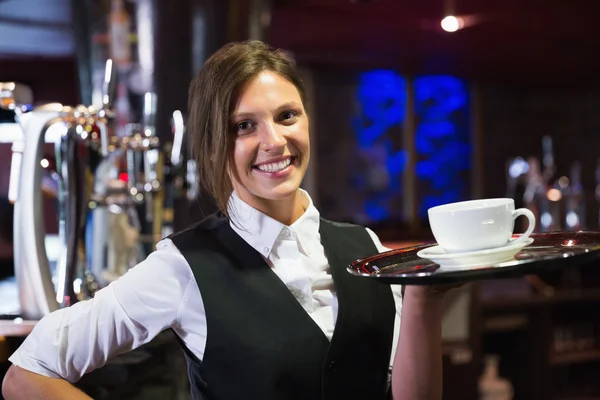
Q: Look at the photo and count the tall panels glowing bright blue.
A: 2